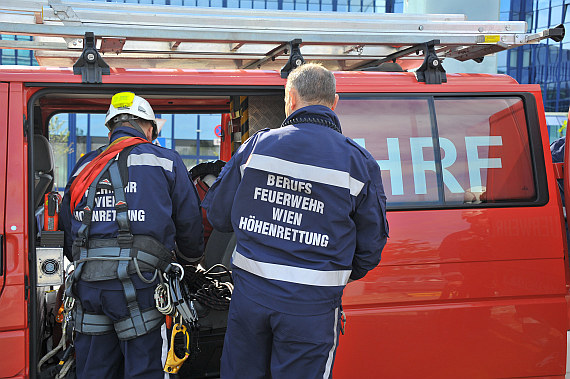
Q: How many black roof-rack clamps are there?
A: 3